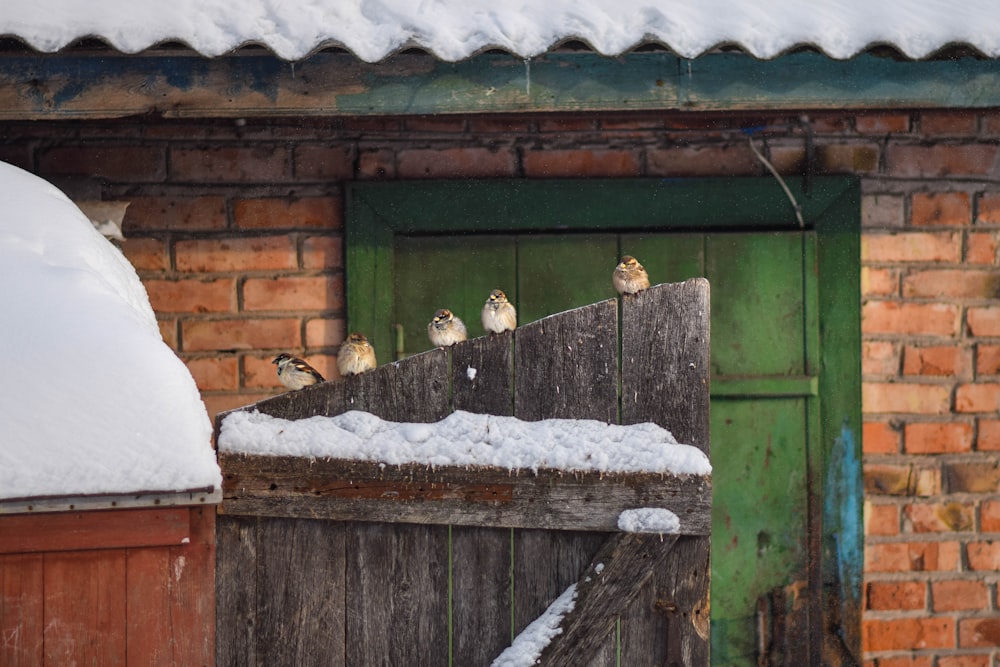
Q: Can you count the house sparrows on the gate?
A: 5